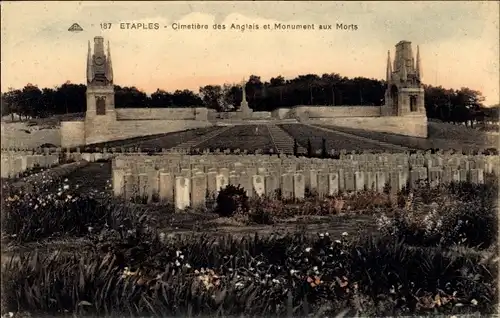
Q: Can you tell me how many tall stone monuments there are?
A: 2